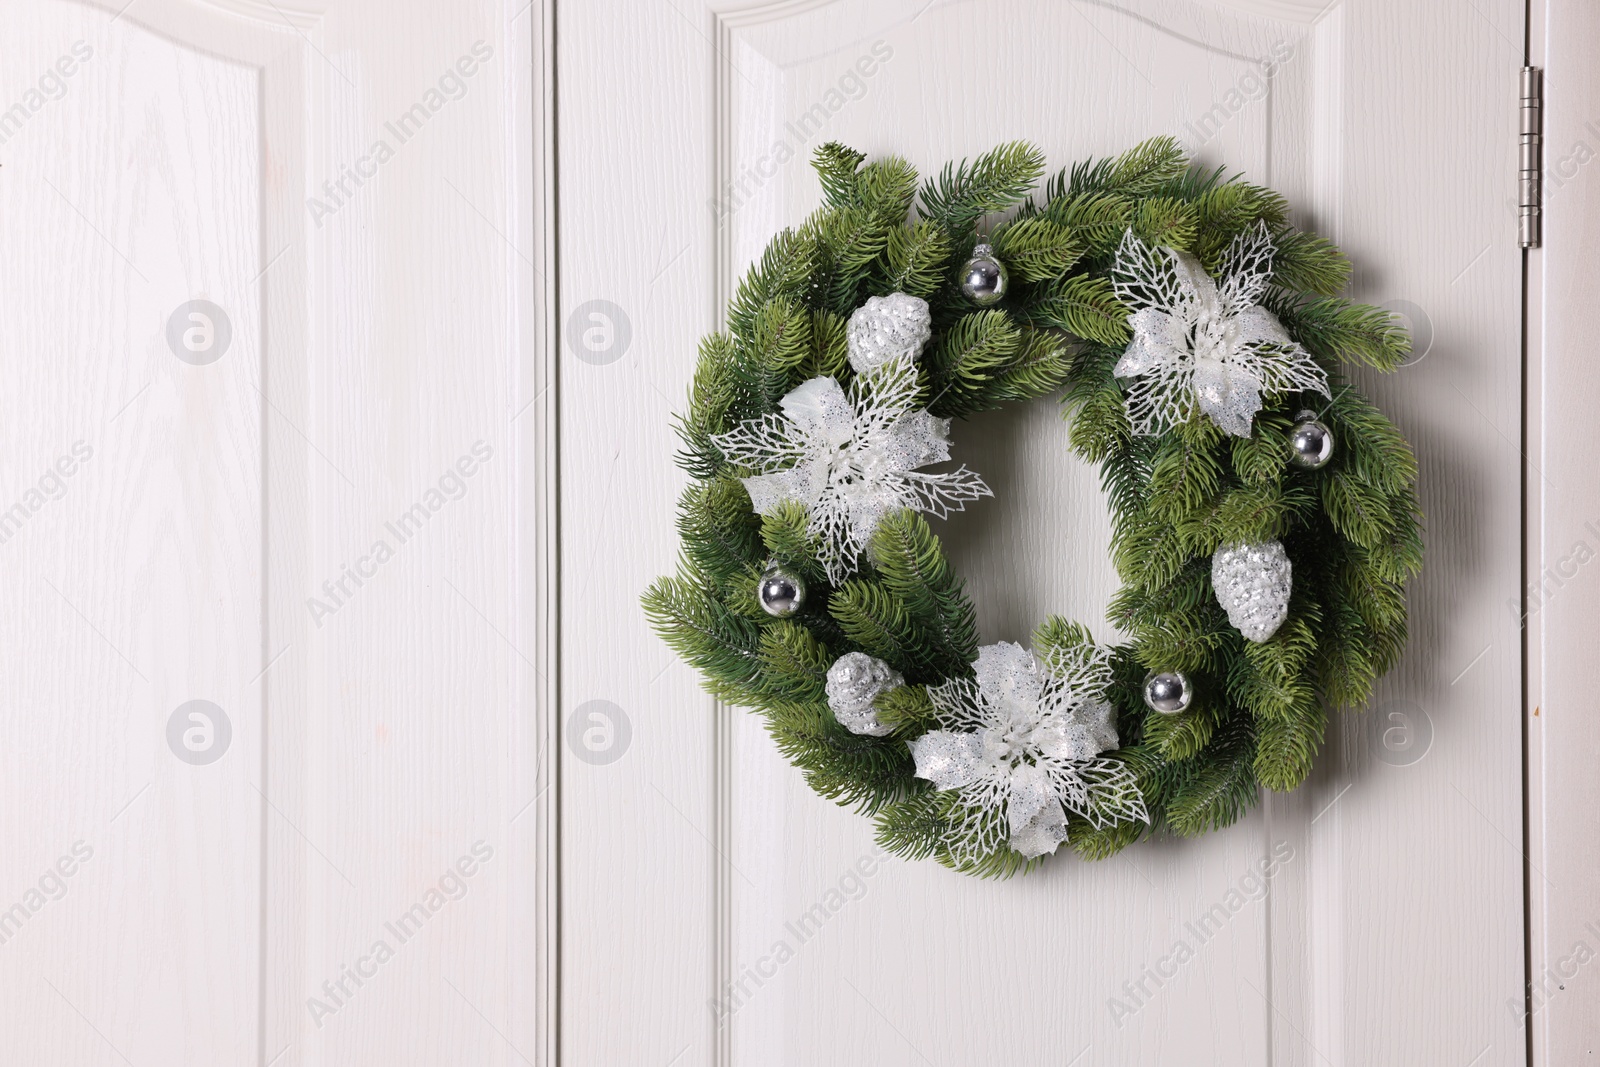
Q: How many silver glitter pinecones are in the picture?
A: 3